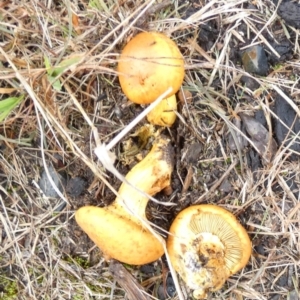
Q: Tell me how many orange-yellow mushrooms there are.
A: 3